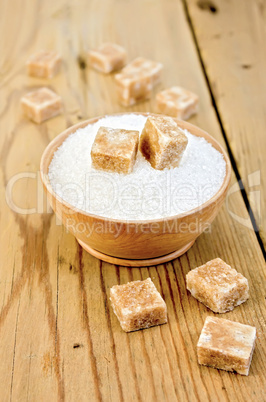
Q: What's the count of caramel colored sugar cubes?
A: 10